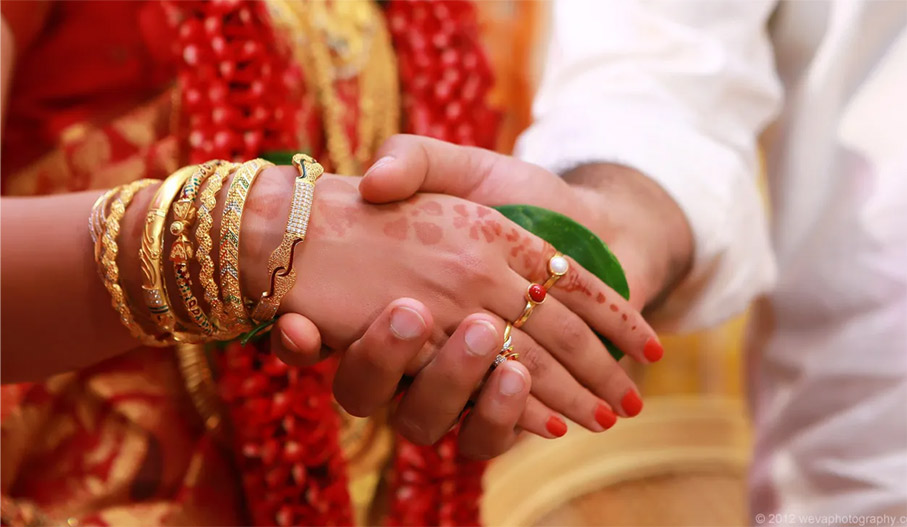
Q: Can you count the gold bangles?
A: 7